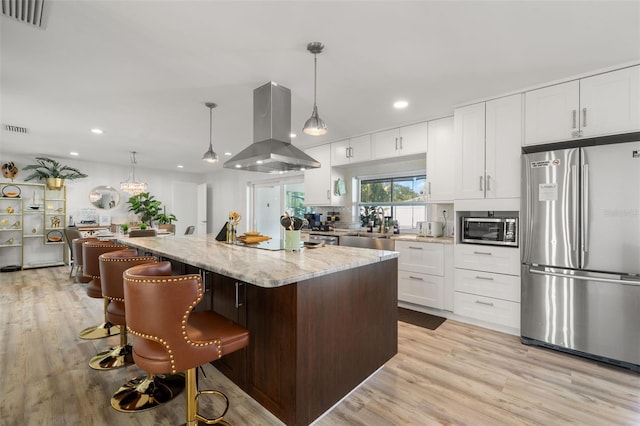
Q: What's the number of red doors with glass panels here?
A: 0